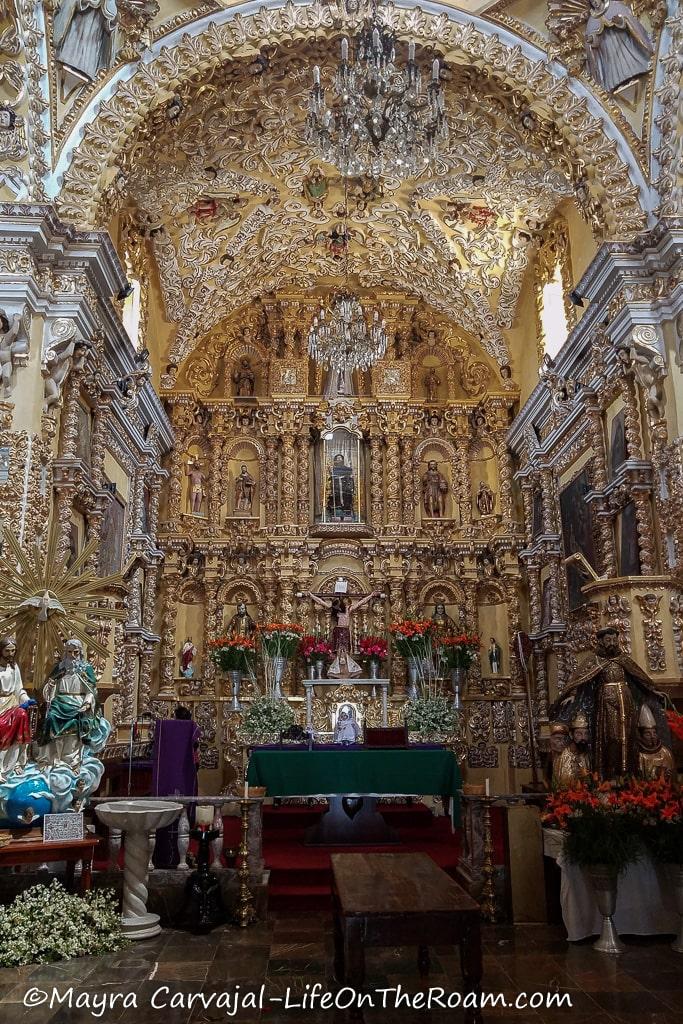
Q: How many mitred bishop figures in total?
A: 1